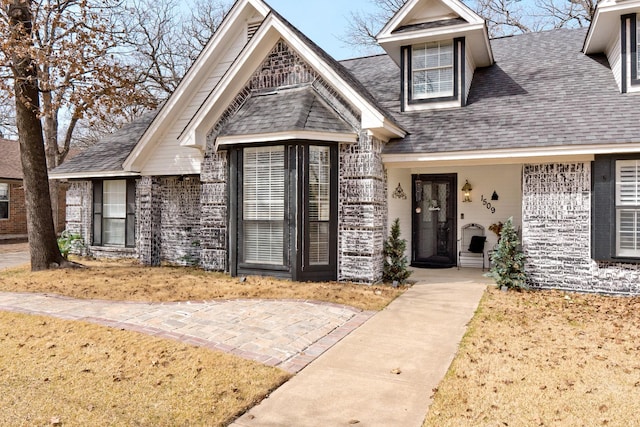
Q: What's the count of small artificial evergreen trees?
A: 2